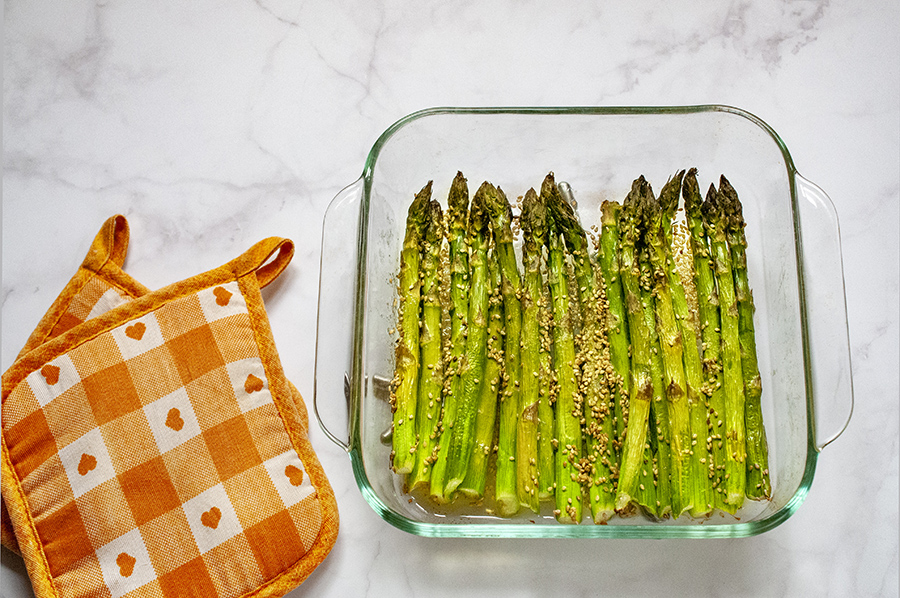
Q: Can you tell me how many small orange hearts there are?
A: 9